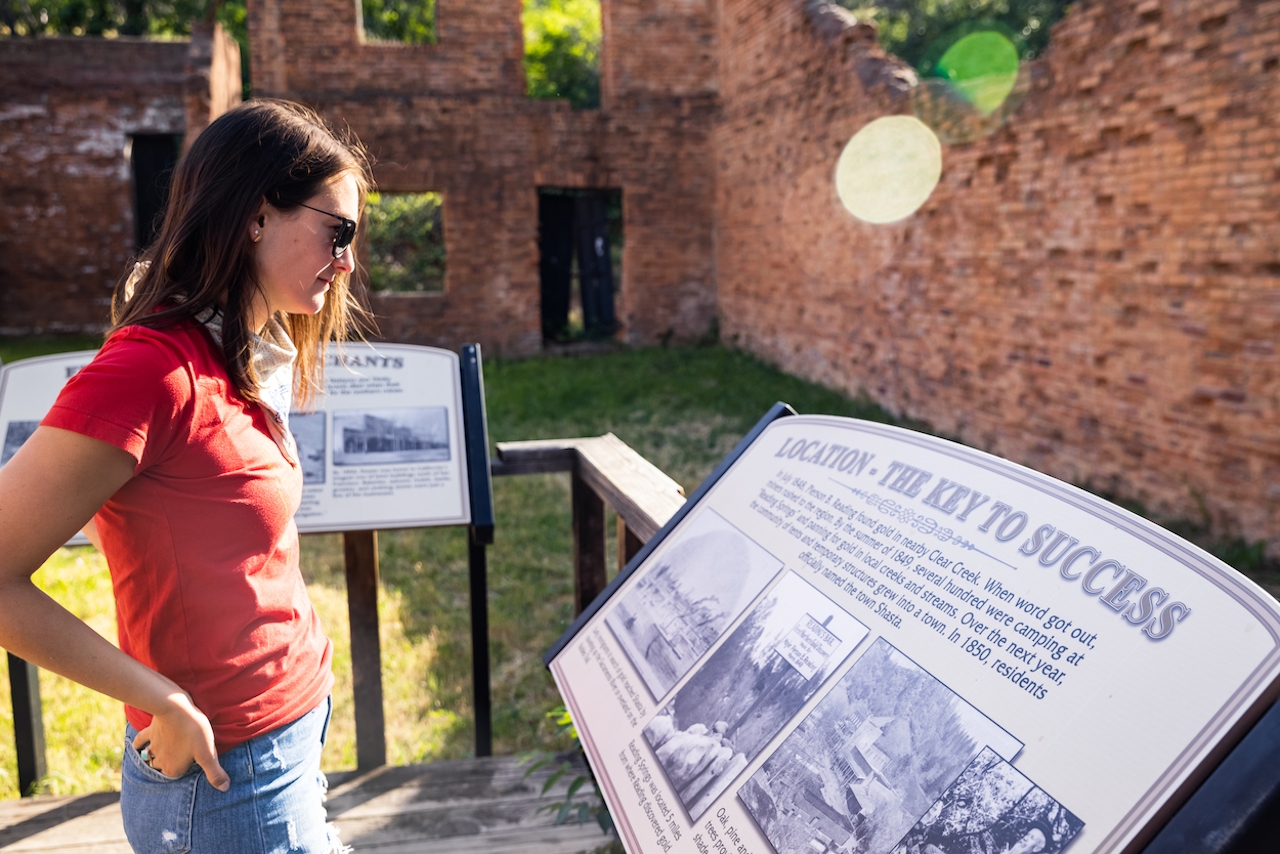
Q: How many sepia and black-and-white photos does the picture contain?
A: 7